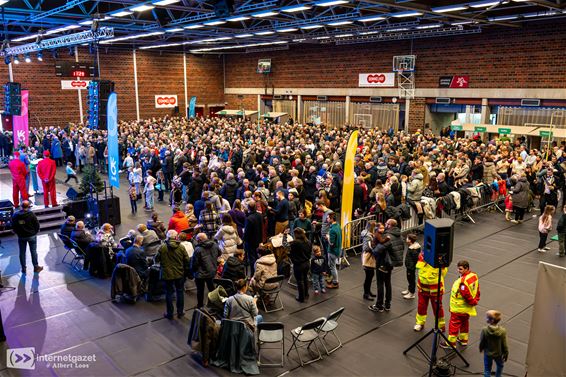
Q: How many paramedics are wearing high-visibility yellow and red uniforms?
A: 2